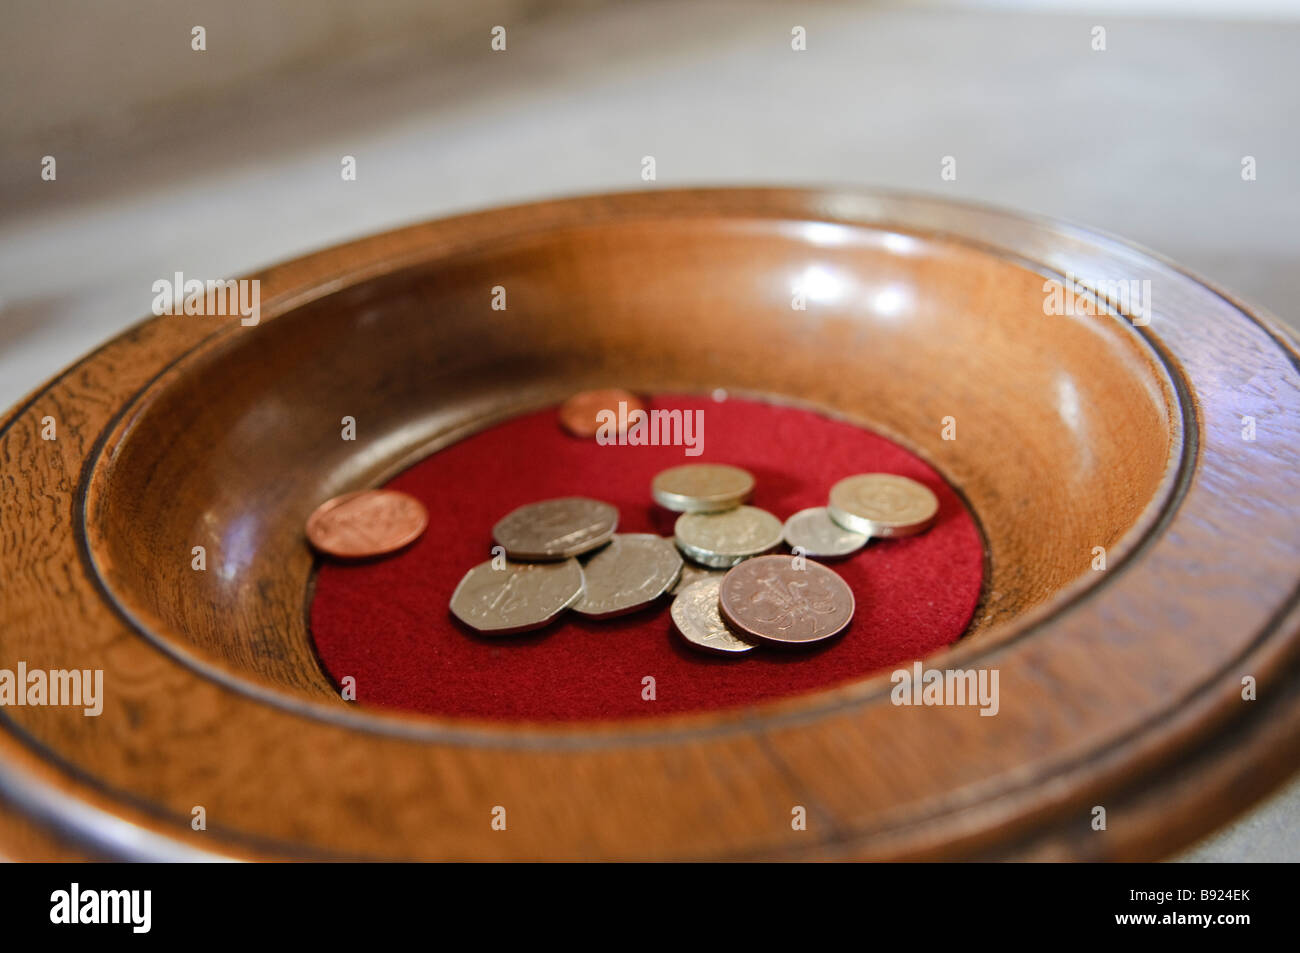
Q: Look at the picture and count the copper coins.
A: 3